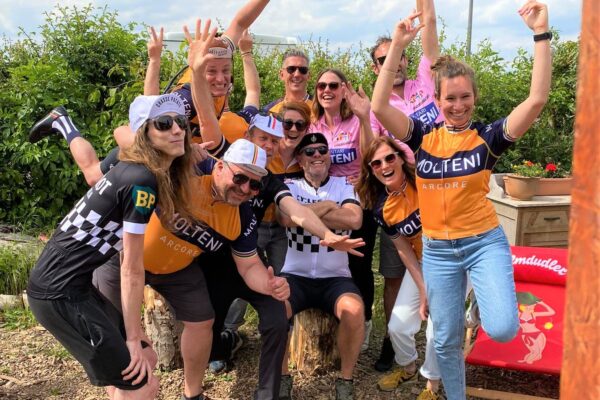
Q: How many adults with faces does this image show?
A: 11